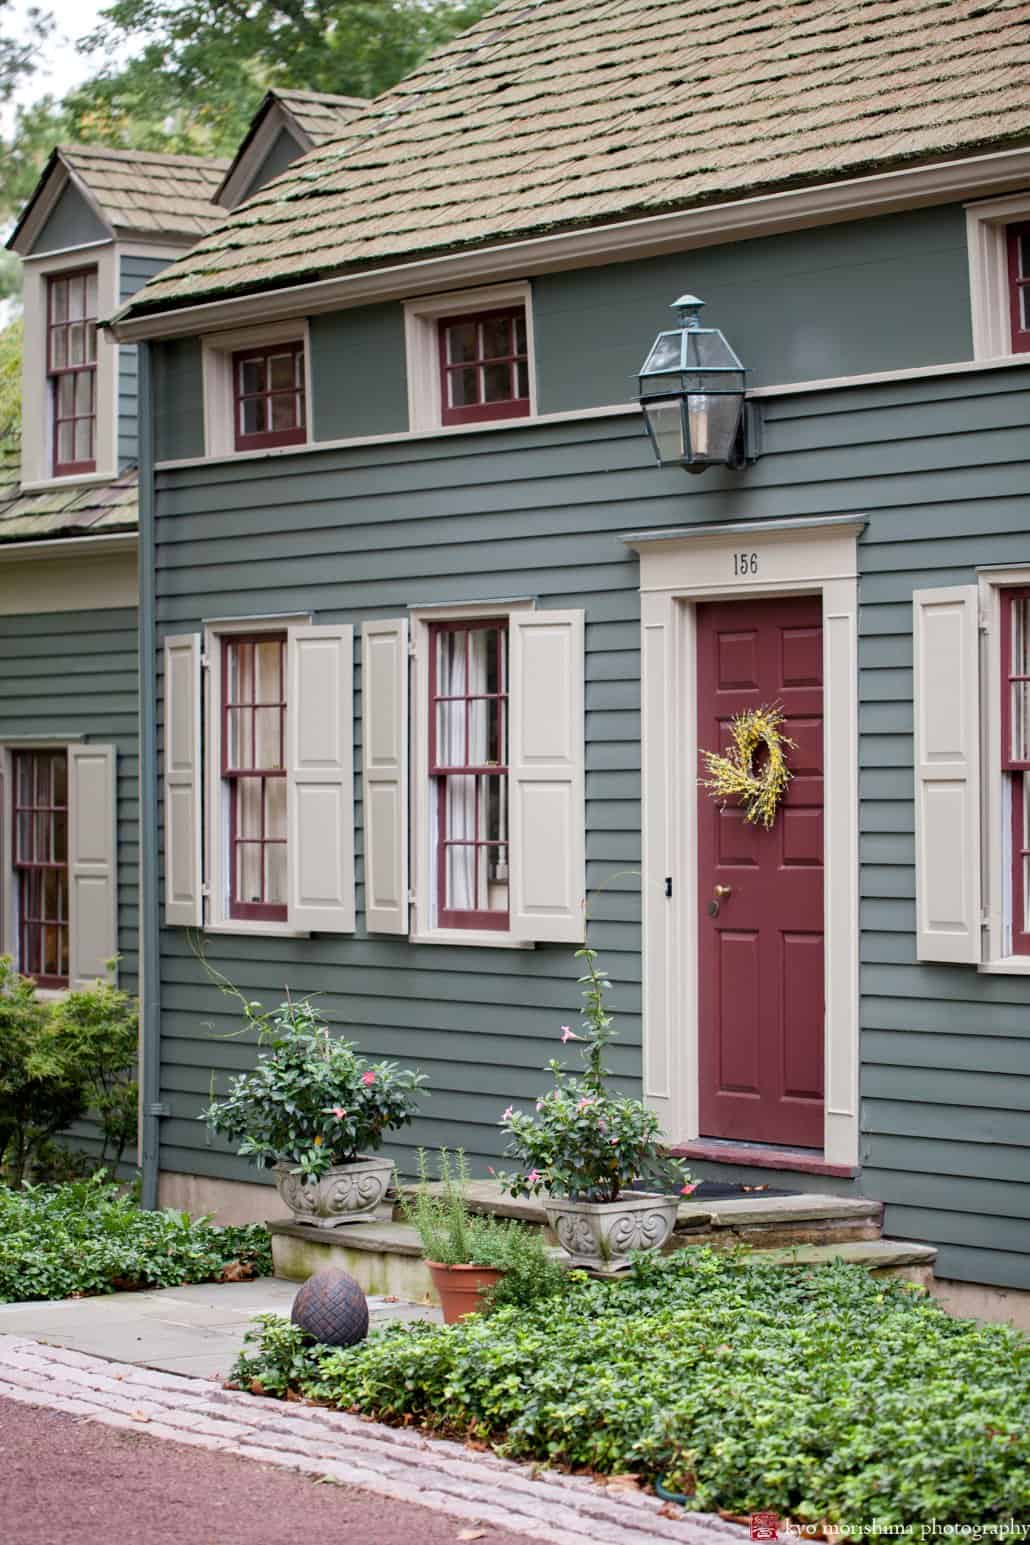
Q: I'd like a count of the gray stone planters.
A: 2